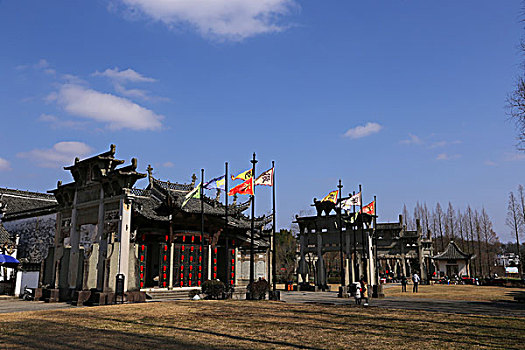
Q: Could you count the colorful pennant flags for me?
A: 8